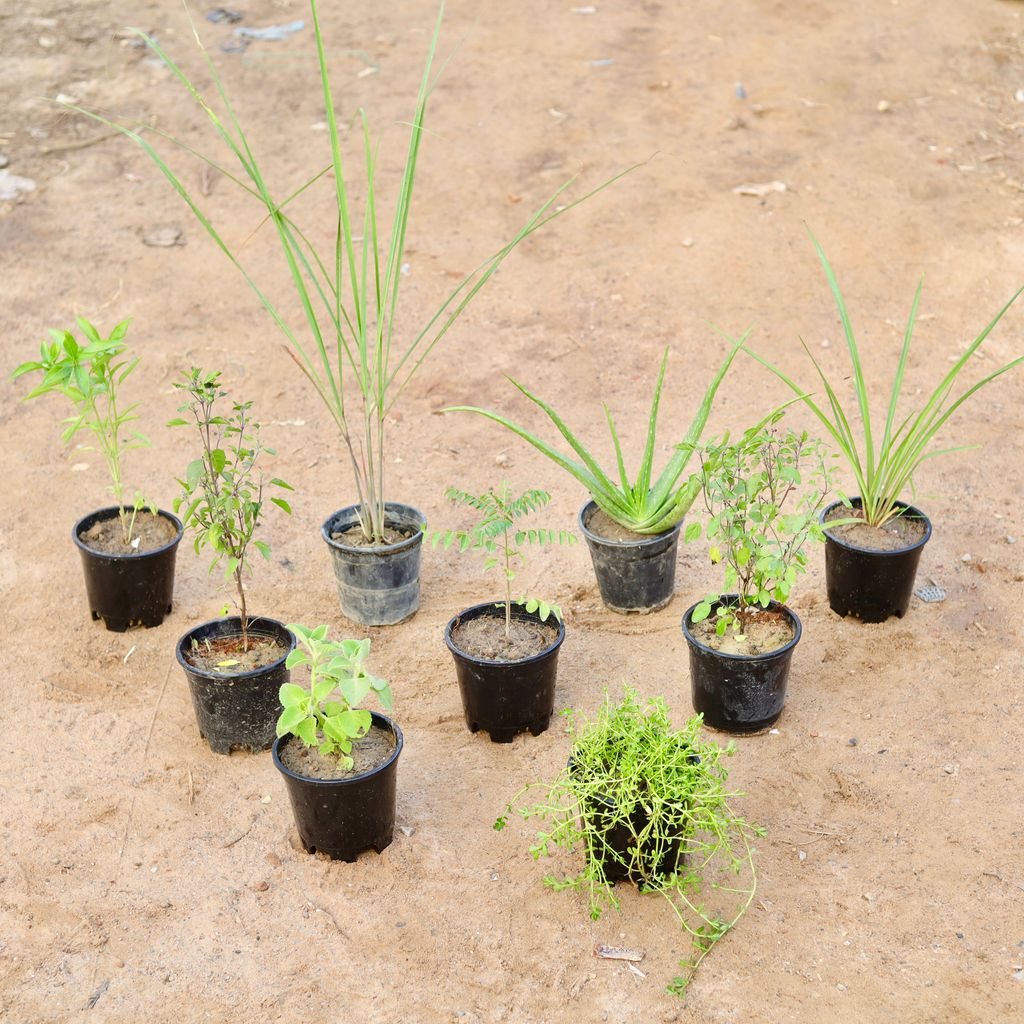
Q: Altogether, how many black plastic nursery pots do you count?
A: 9